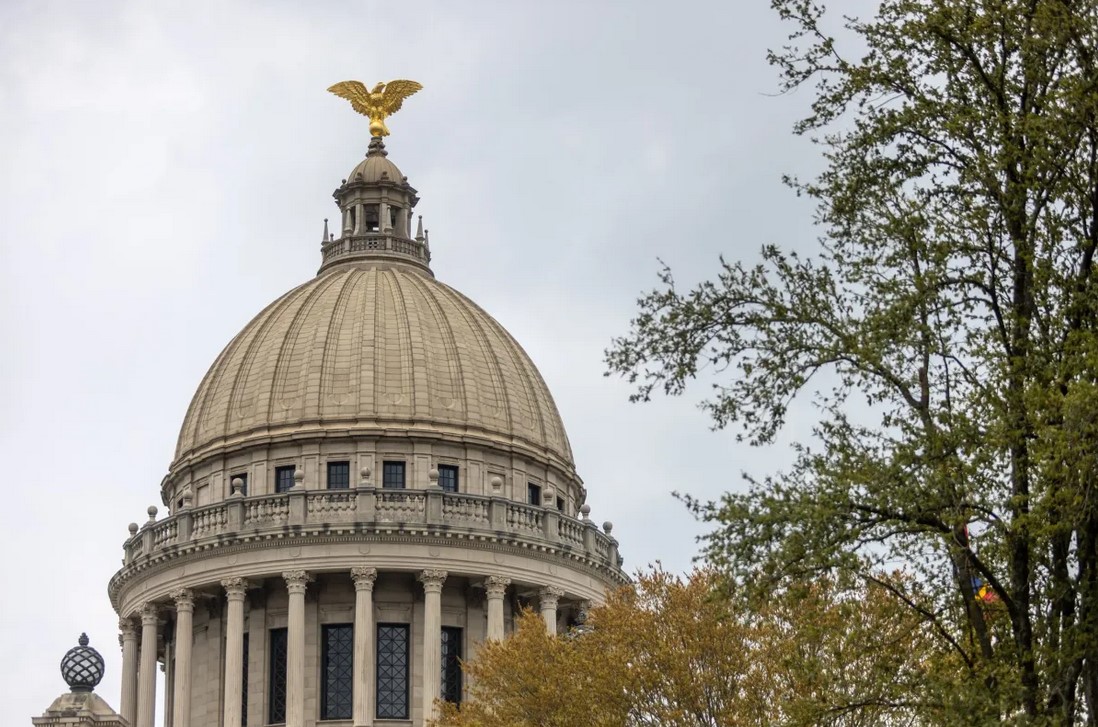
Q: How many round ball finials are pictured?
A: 11